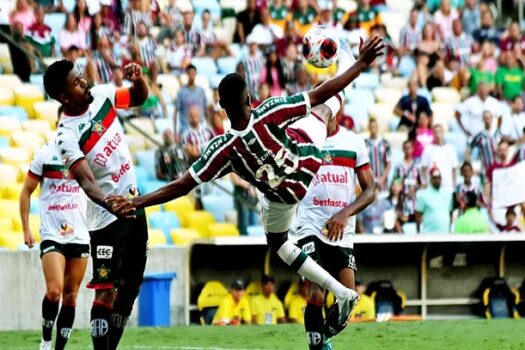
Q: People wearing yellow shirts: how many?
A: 4